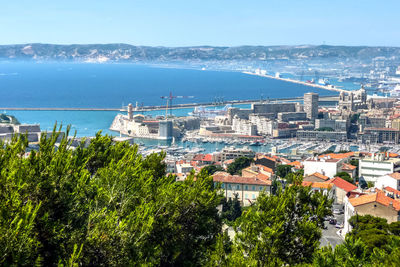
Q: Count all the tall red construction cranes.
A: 1